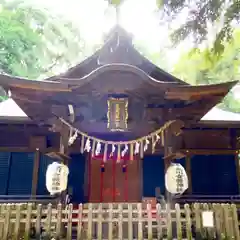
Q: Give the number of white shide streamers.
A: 8